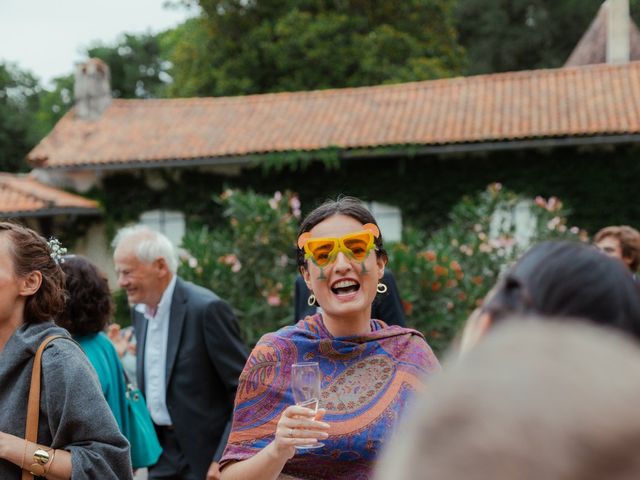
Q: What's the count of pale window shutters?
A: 3